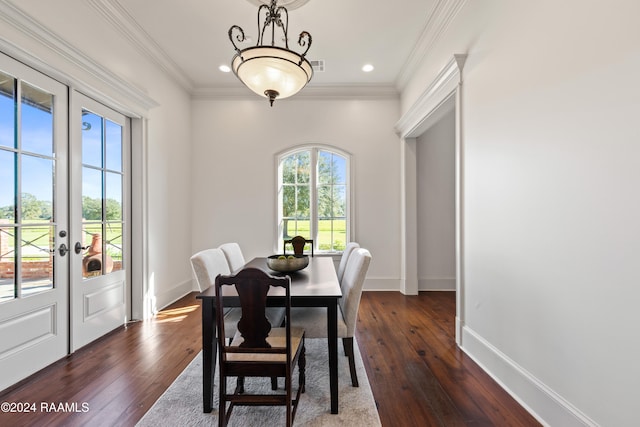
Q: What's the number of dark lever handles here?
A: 2